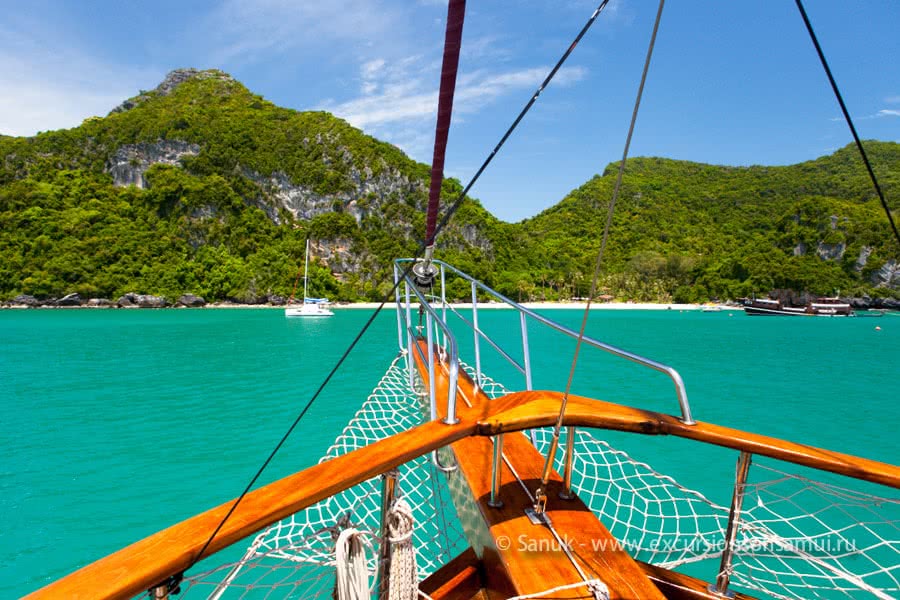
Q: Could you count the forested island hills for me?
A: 2